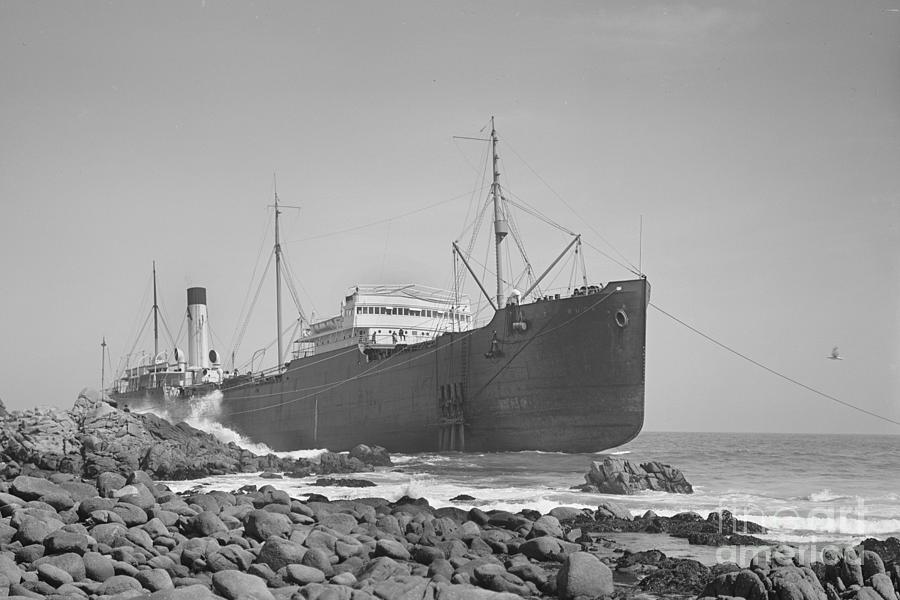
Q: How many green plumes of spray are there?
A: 0